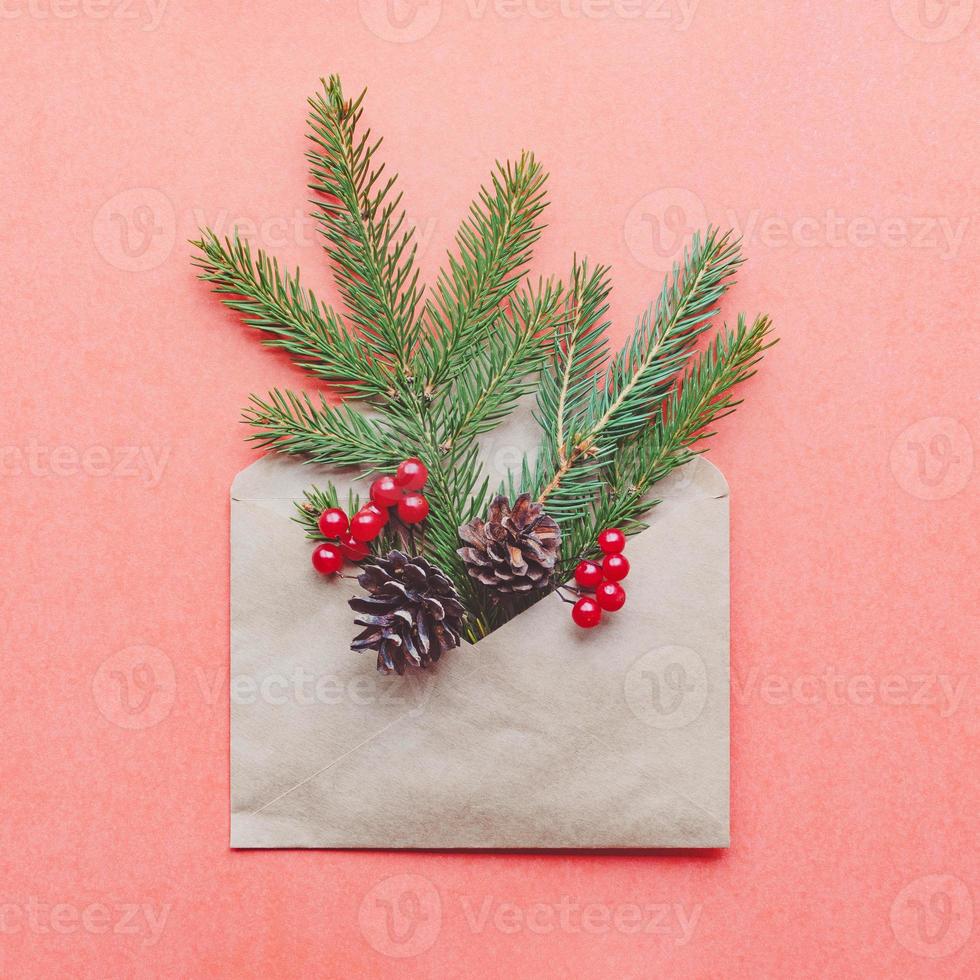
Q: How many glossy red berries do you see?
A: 13